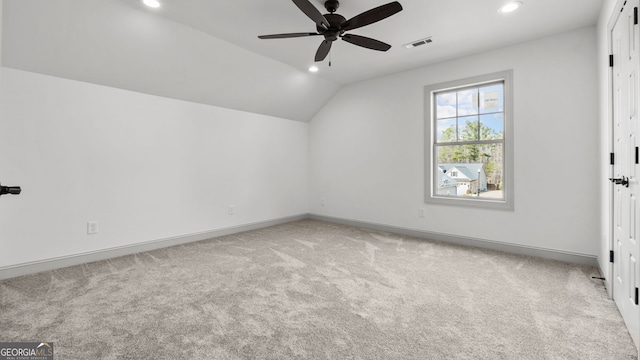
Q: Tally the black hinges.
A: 6